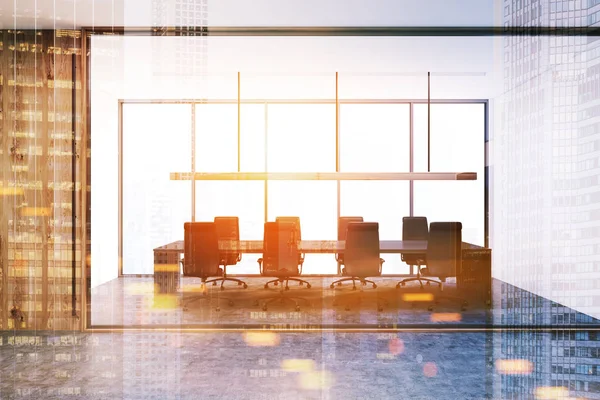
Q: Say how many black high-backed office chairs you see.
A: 8